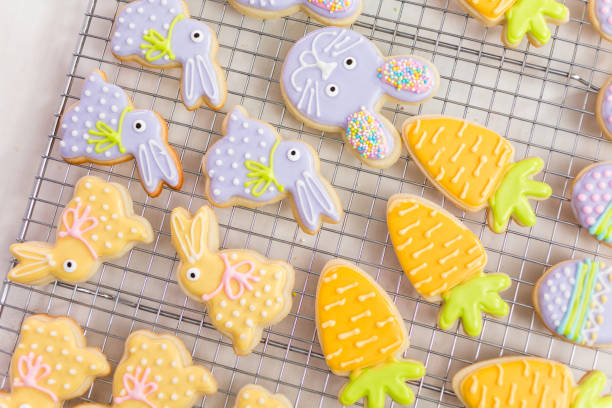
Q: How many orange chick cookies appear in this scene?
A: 0